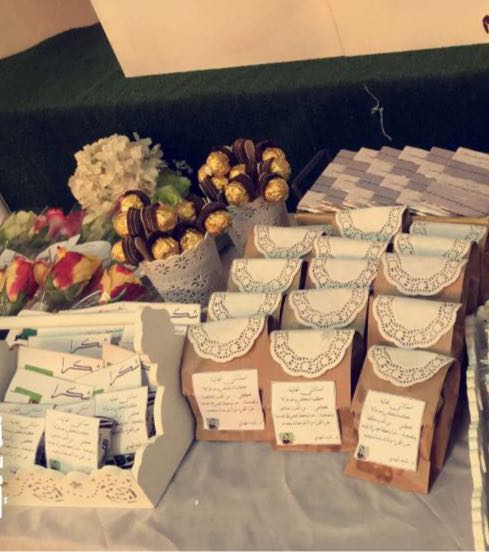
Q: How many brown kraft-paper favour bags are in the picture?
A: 14